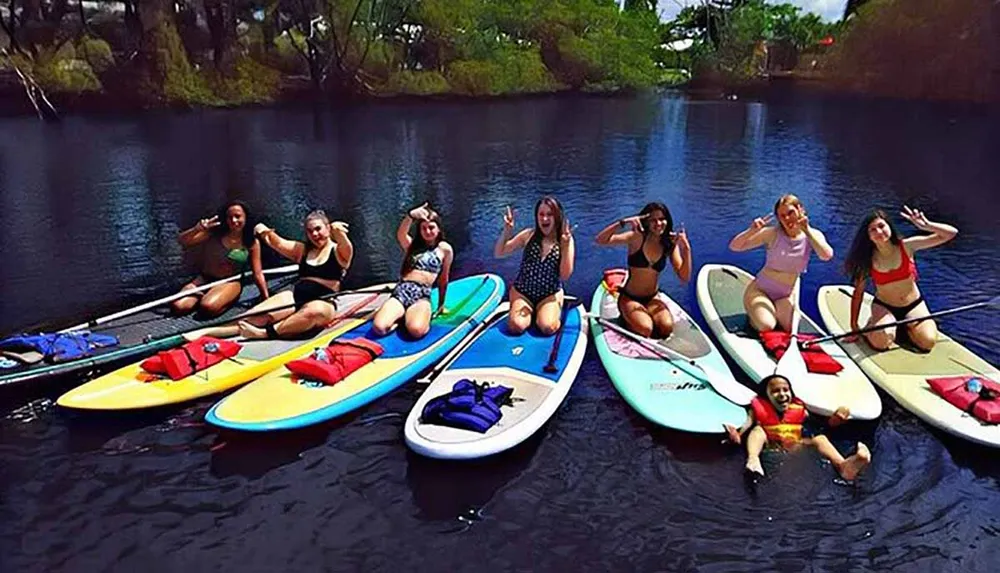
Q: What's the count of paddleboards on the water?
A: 7